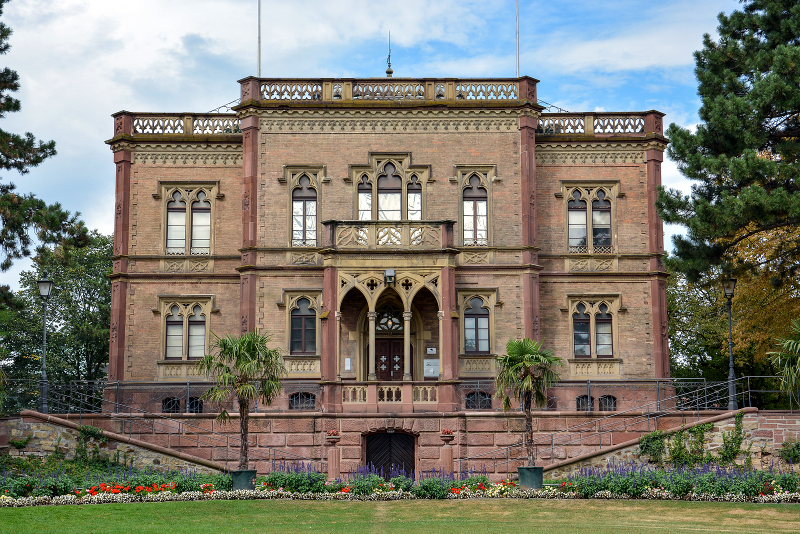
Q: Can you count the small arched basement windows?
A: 6